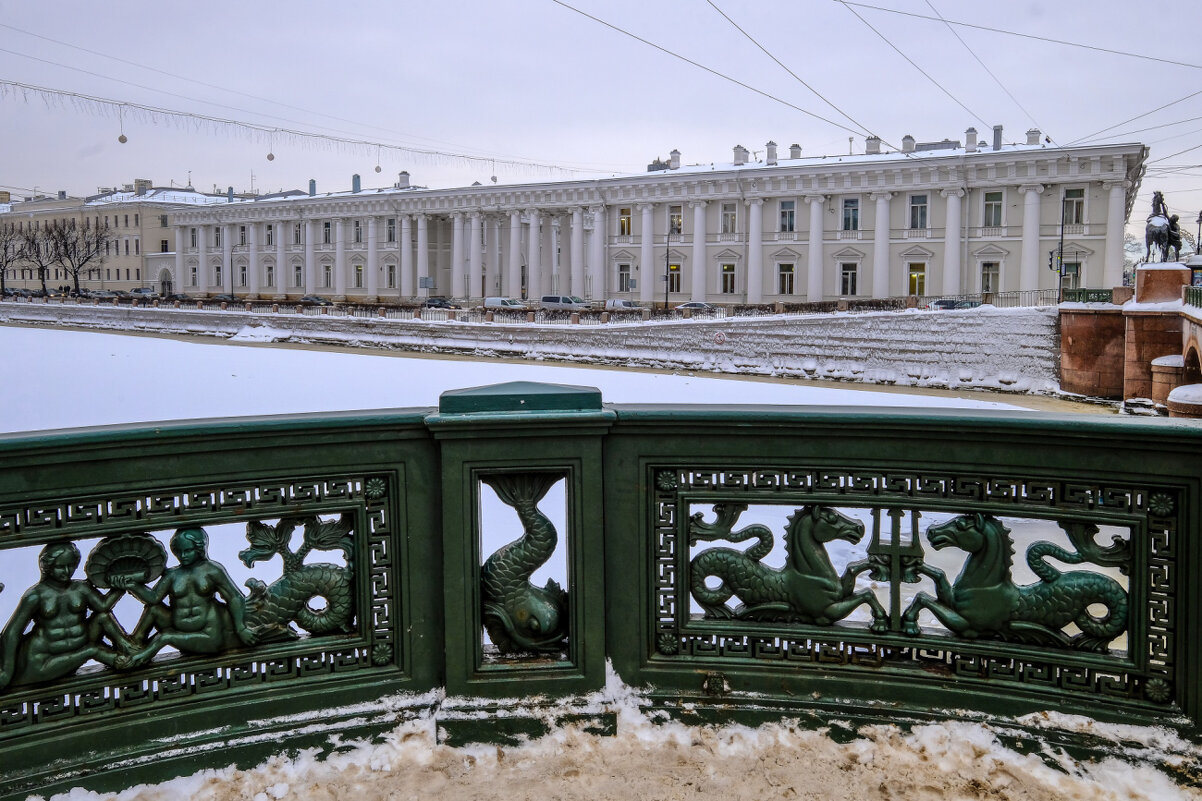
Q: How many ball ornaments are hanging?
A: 4